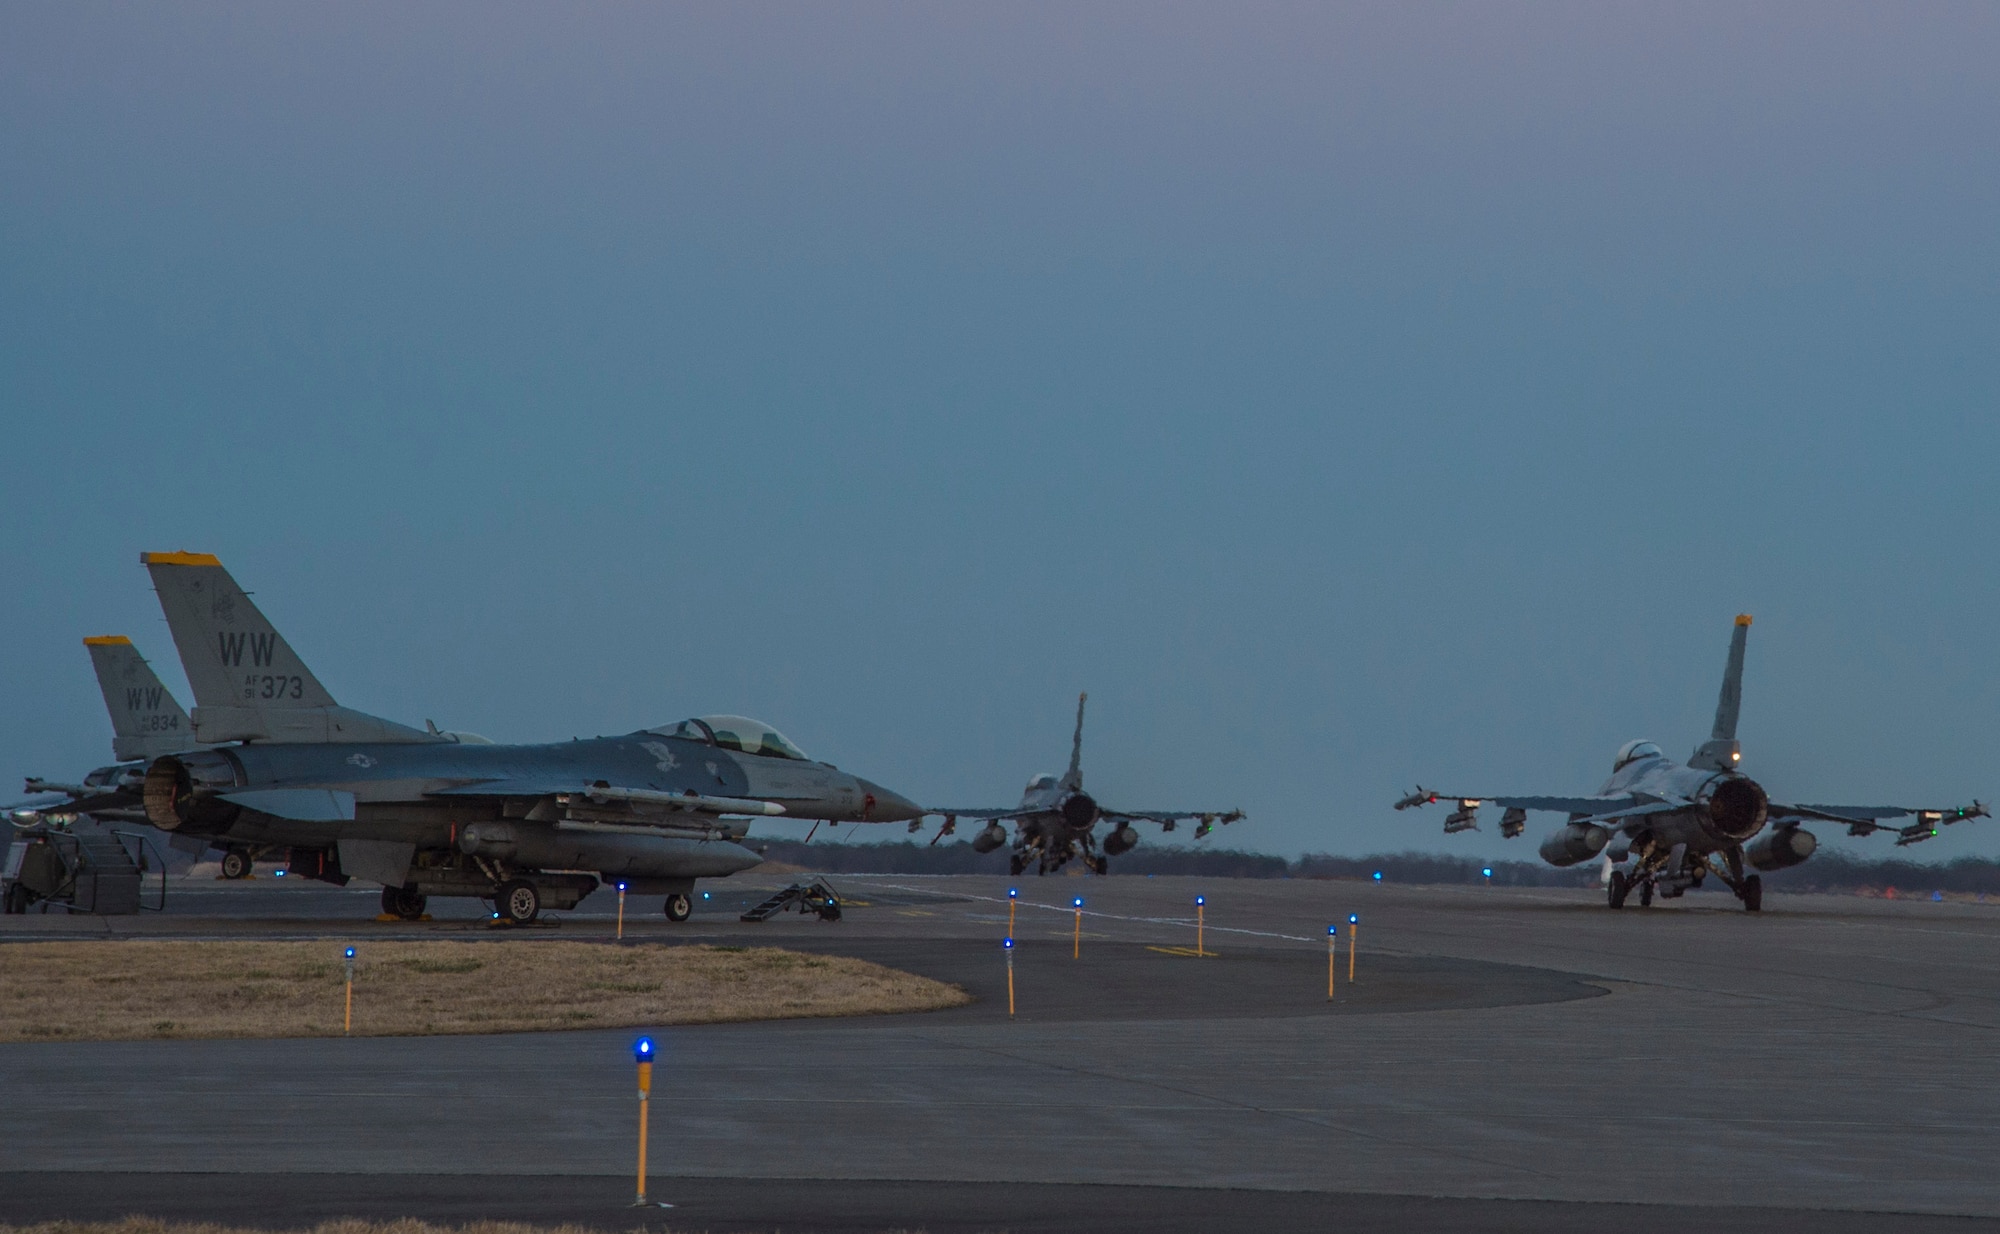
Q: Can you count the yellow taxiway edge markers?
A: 9